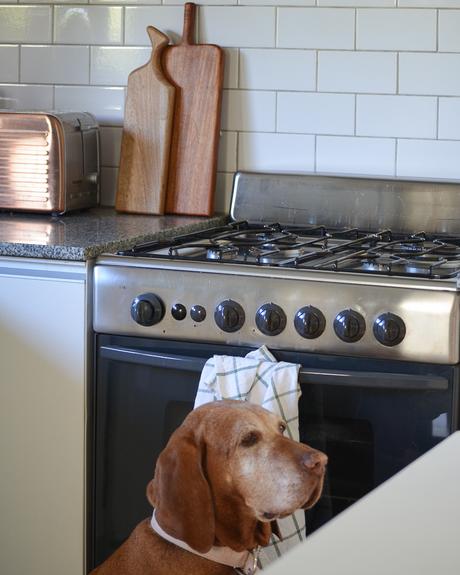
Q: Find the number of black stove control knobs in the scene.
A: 6